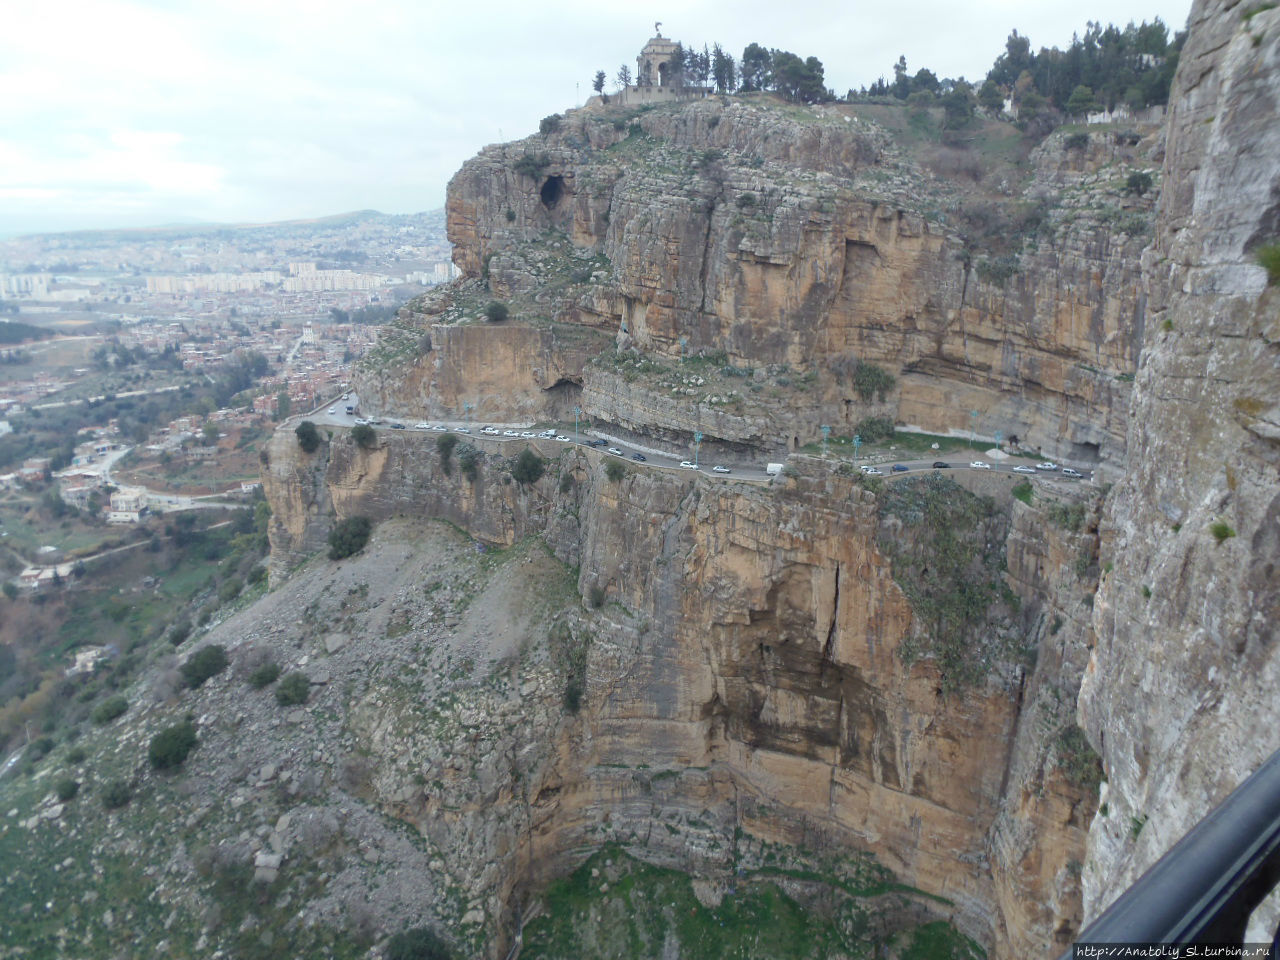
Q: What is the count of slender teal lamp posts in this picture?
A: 8